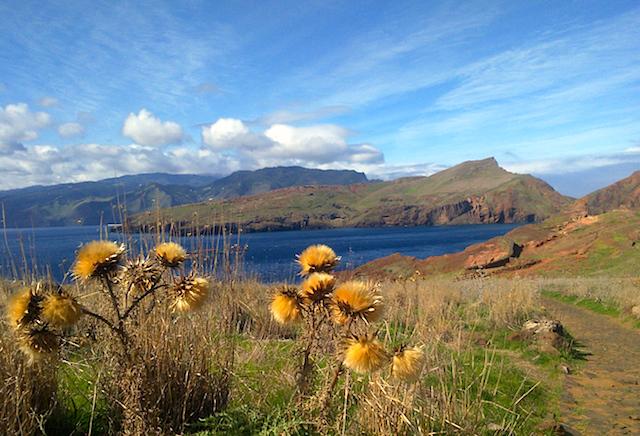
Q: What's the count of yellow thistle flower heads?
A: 12